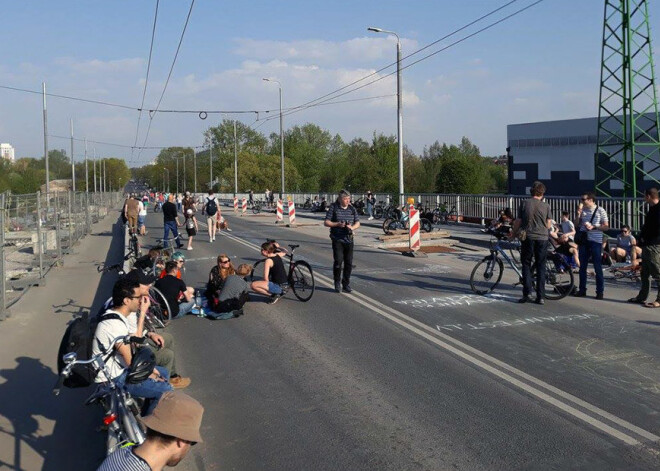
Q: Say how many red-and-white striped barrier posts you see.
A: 5